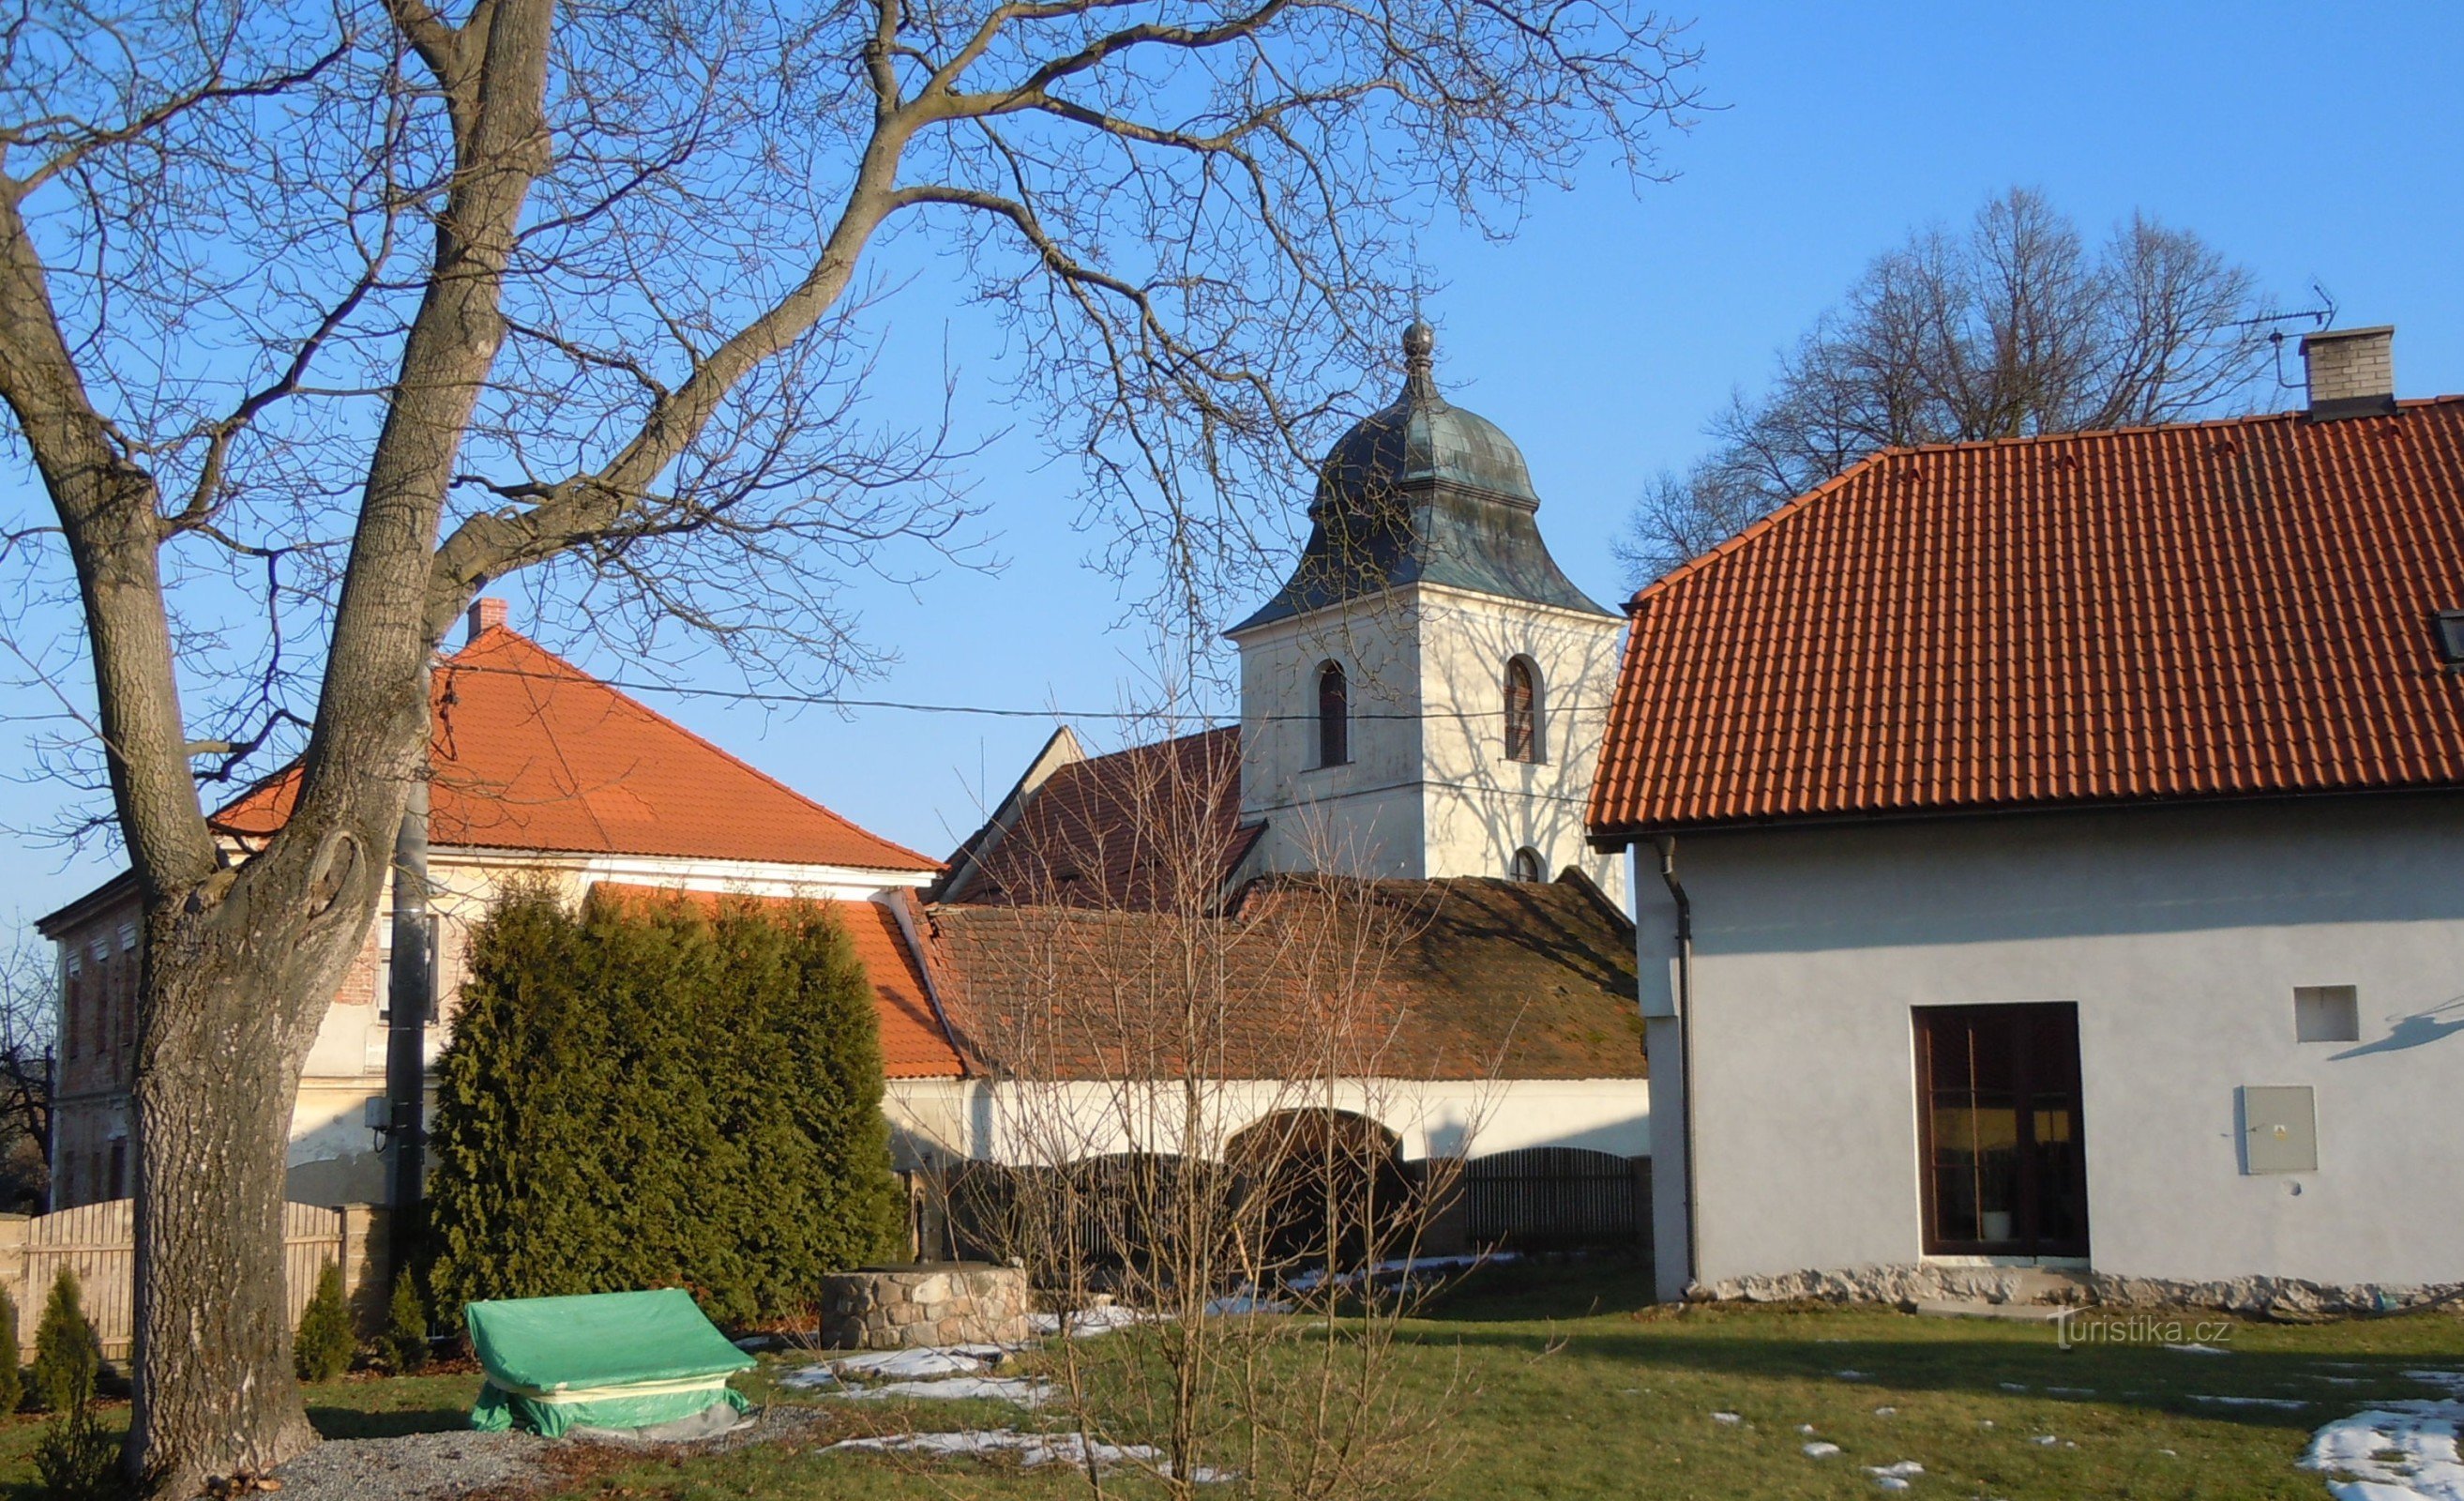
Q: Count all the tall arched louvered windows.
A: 2